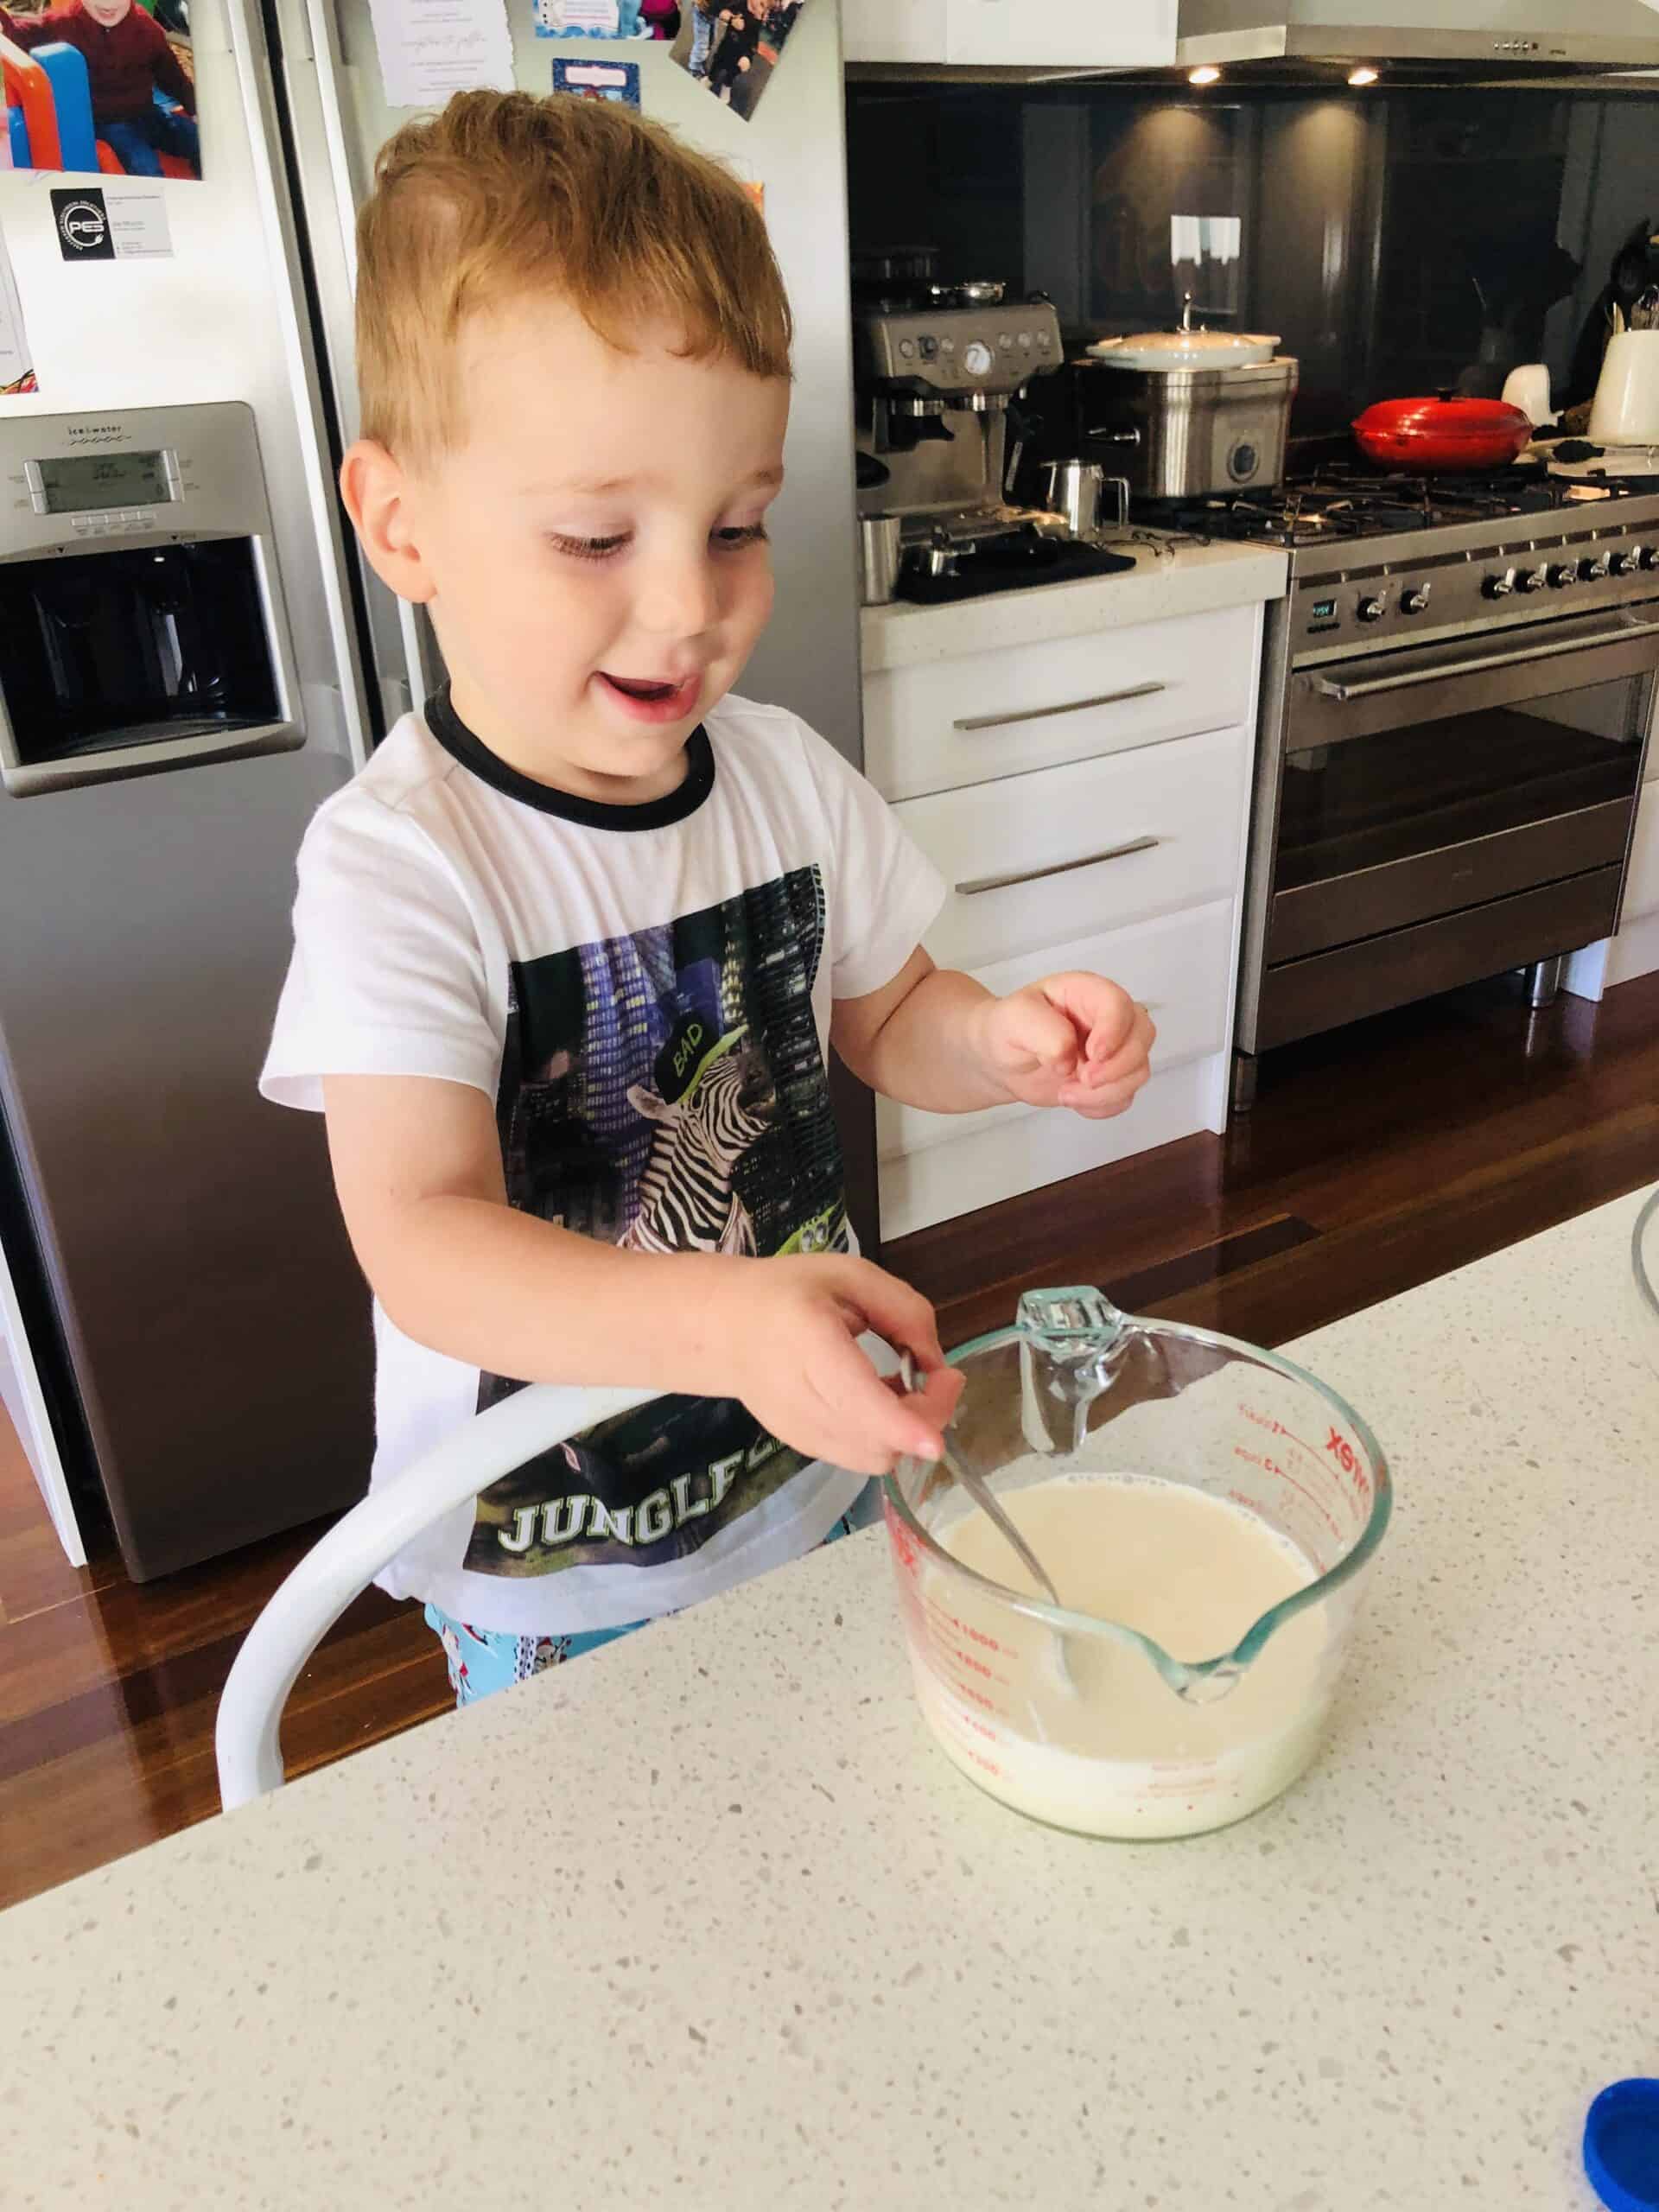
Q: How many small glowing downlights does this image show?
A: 2